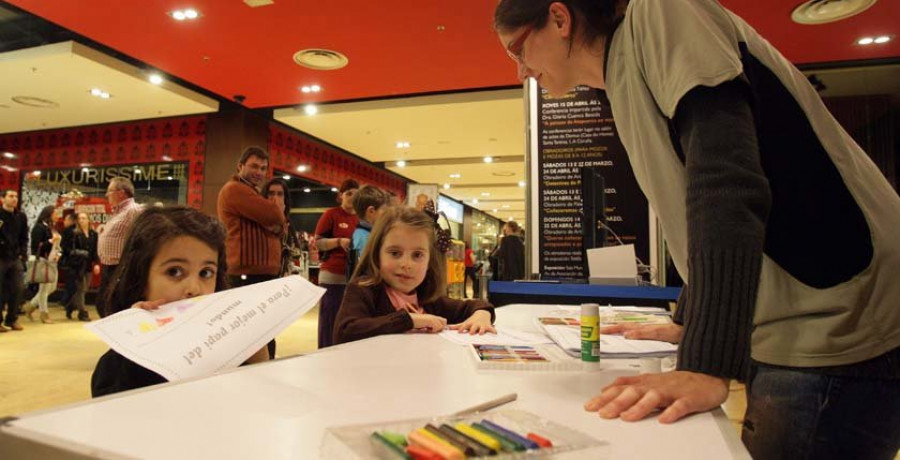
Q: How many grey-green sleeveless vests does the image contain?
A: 1